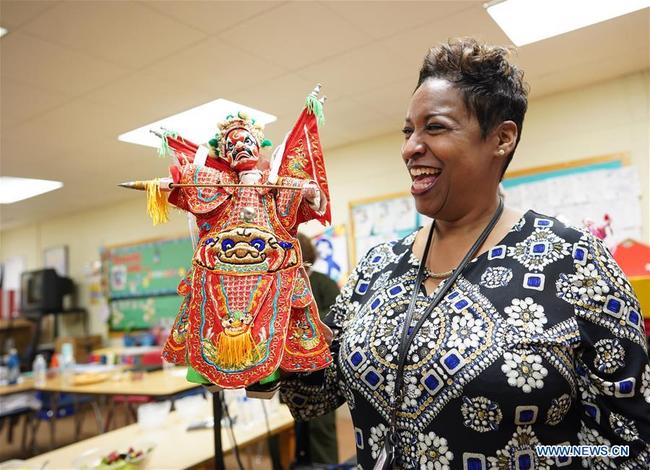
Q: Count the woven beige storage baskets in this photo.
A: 0